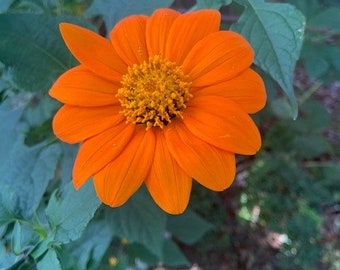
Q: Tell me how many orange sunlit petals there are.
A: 13